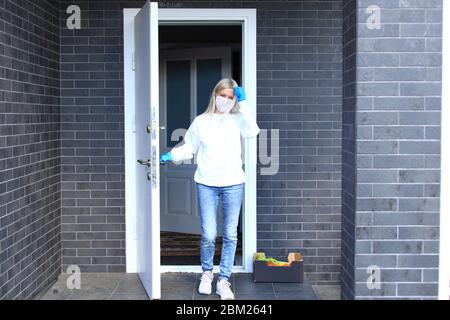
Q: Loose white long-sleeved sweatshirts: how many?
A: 1